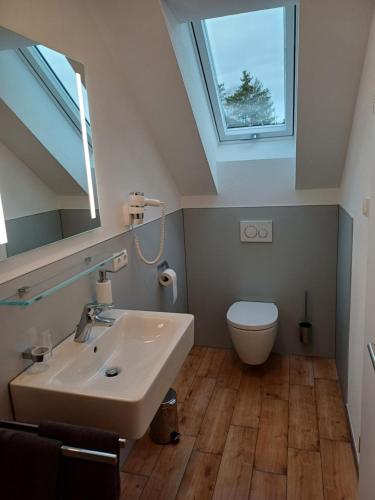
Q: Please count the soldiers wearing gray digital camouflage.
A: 0